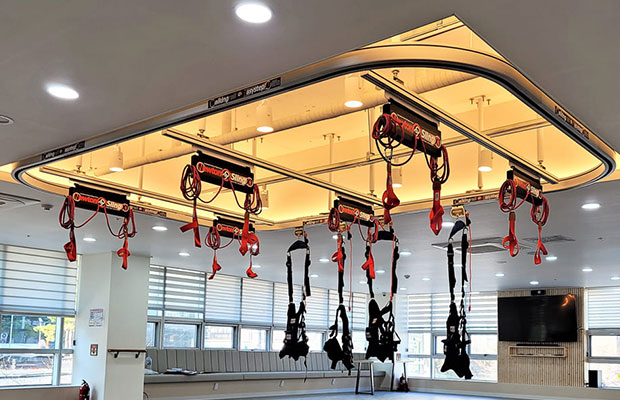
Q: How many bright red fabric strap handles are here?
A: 12